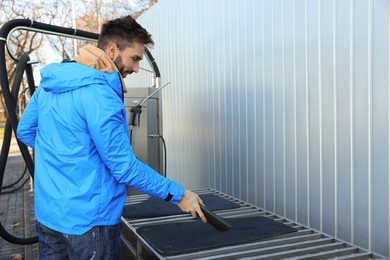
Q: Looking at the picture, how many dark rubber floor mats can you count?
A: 2